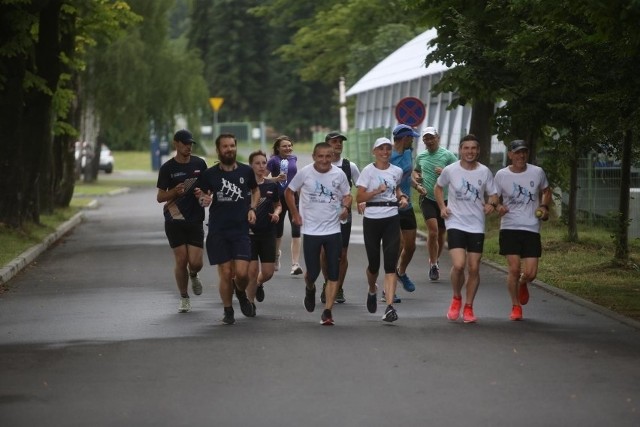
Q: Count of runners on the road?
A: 11